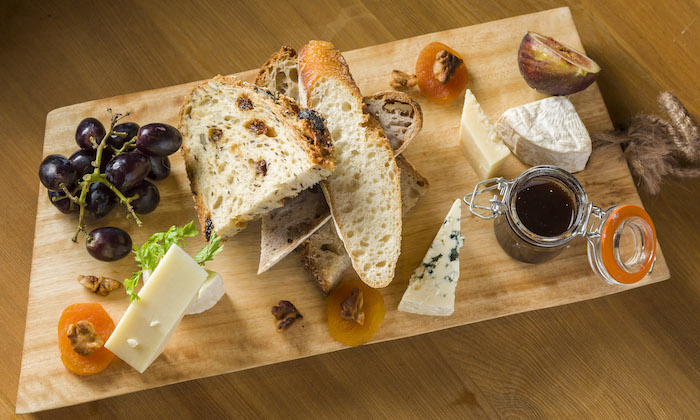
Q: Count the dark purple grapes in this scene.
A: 11